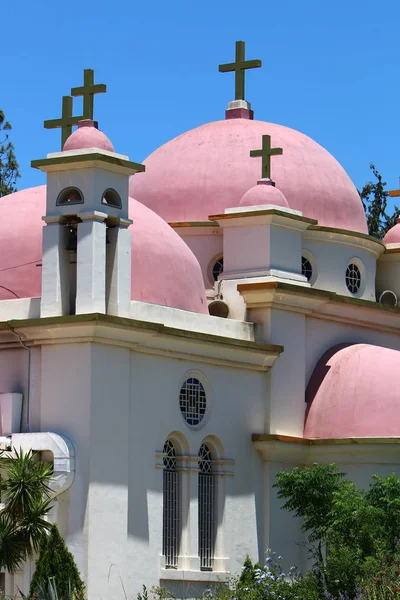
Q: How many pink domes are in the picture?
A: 6